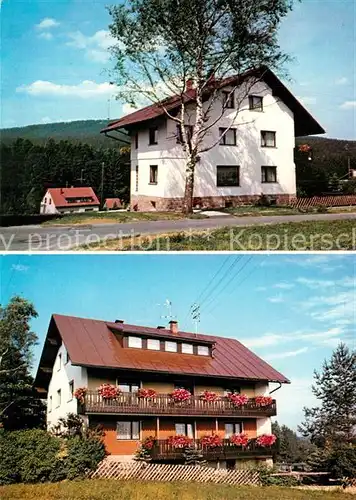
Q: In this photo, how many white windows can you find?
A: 5